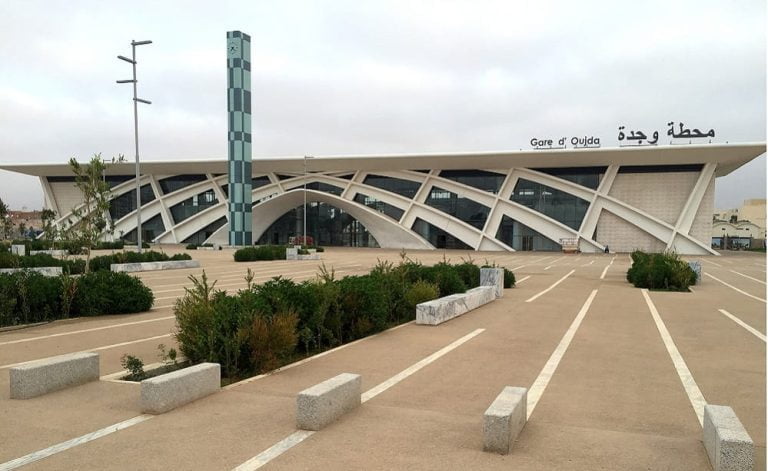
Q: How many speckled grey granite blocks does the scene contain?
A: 5